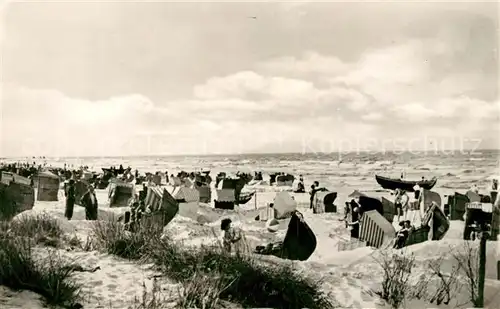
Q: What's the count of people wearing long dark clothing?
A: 2